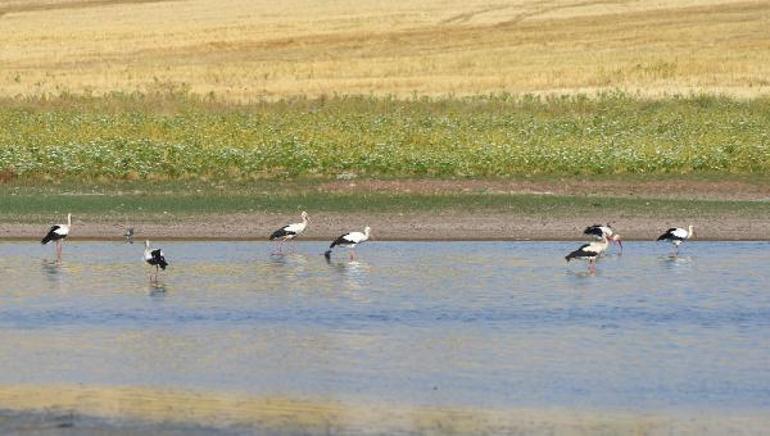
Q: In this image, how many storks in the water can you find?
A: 7